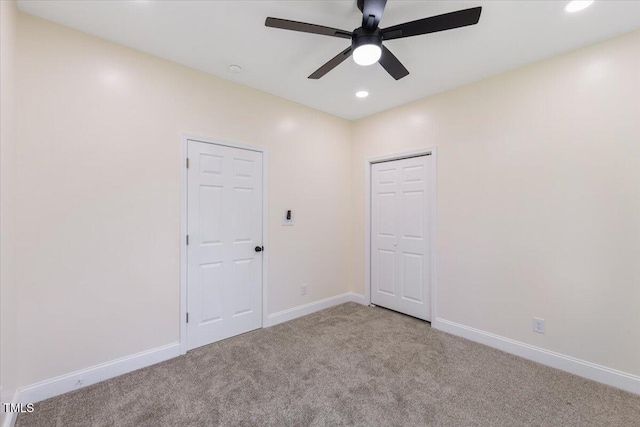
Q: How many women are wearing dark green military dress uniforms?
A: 0